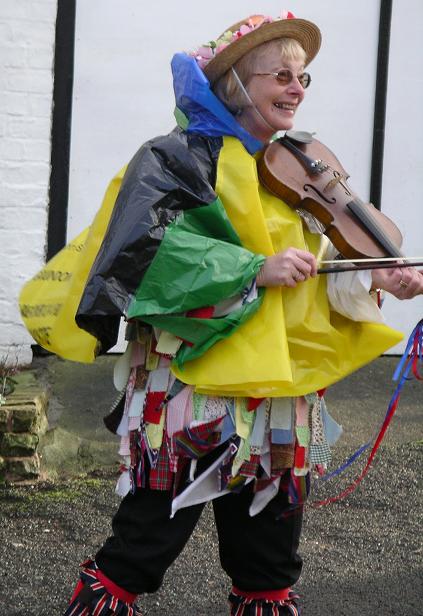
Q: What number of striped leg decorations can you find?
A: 2